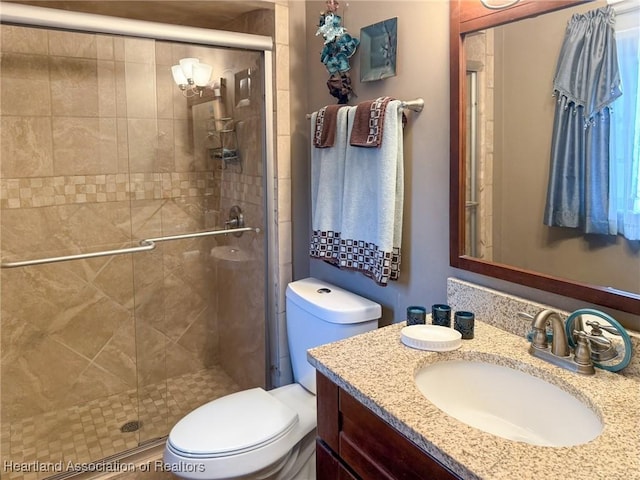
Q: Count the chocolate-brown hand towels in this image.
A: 2